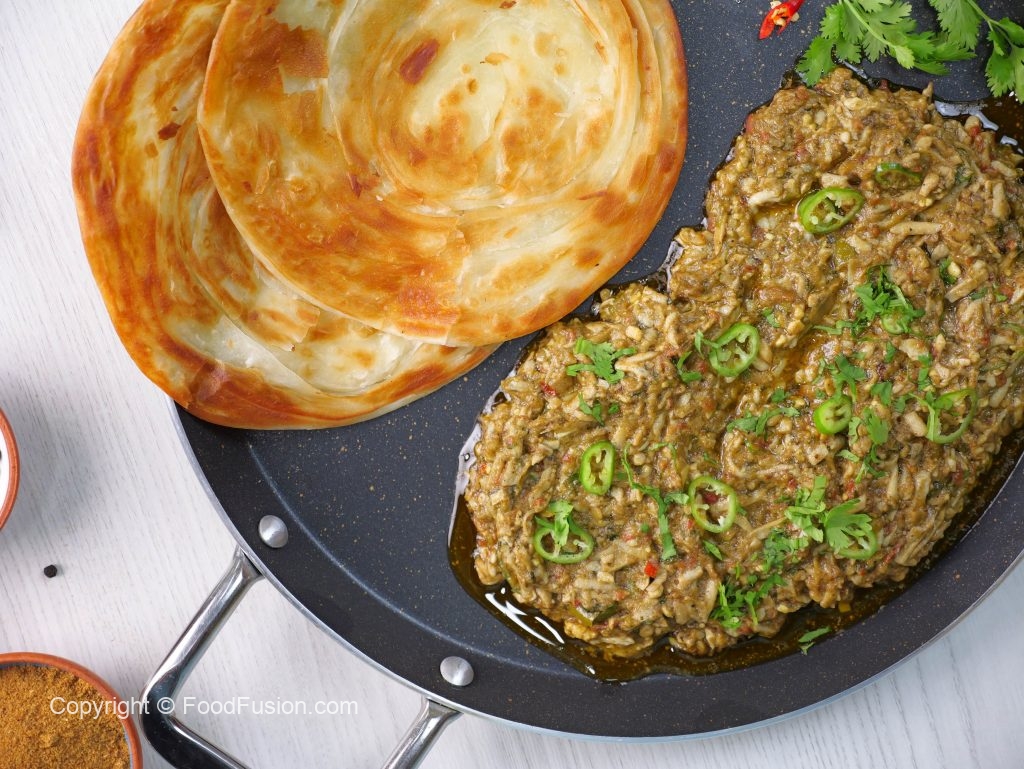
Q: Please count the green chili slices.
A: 10